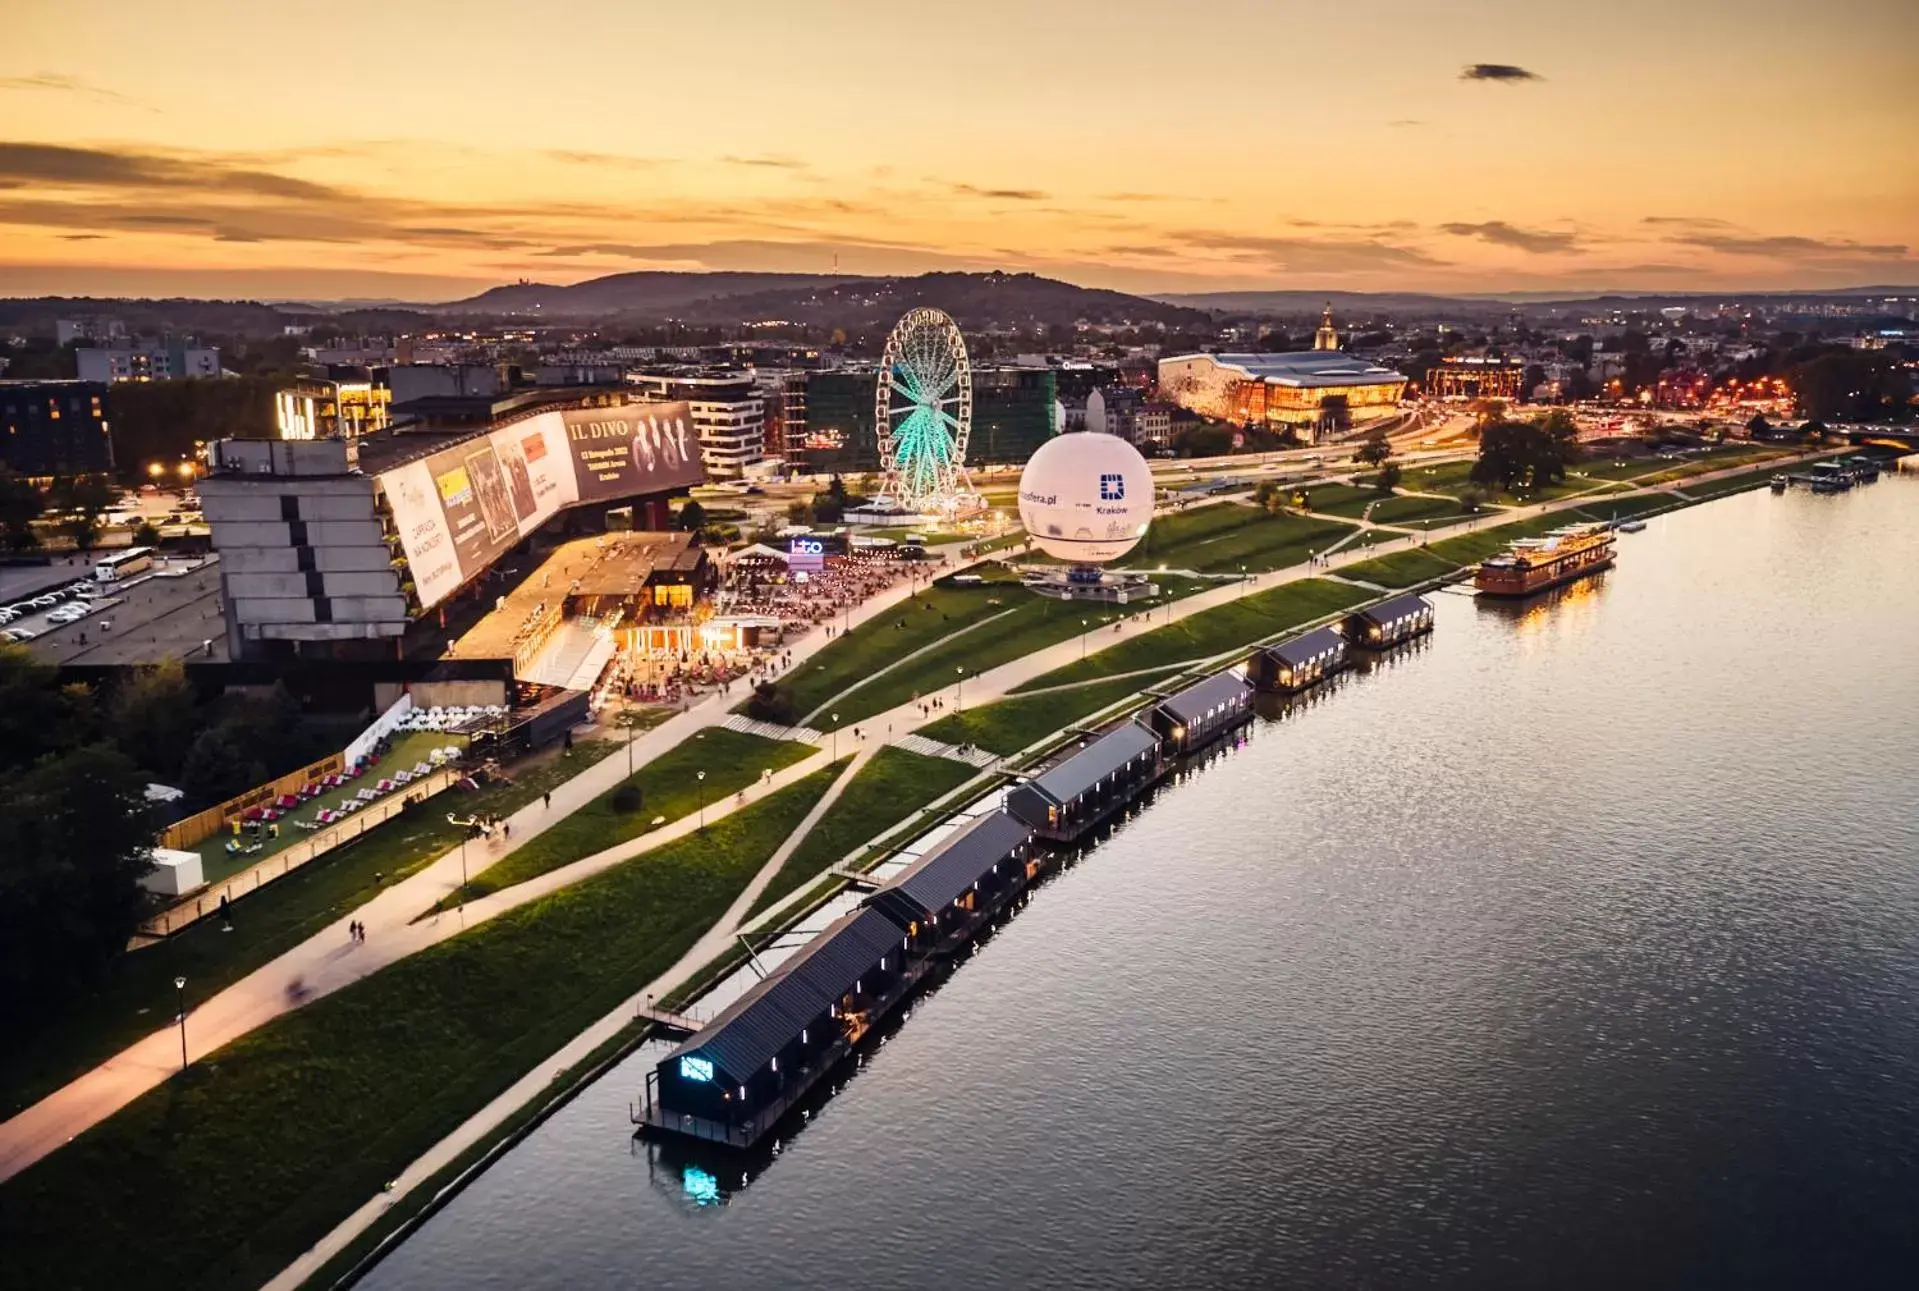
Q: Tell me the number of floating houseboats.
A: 6